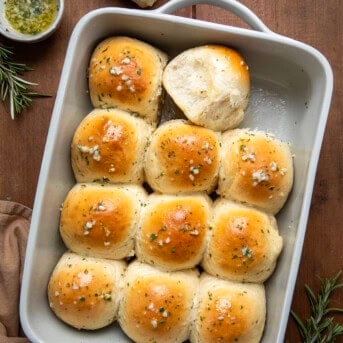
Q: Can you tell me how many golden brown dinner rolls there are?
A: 11